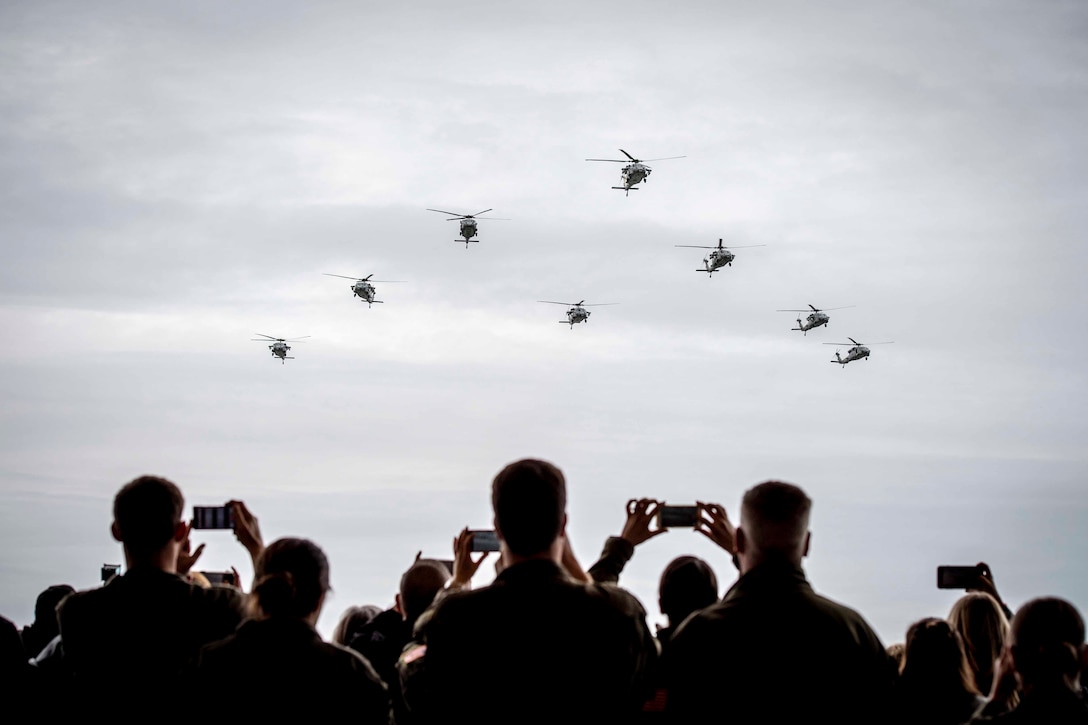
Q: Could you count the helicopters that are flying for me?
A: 8